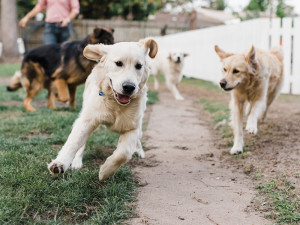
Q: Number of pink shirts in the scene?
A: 1